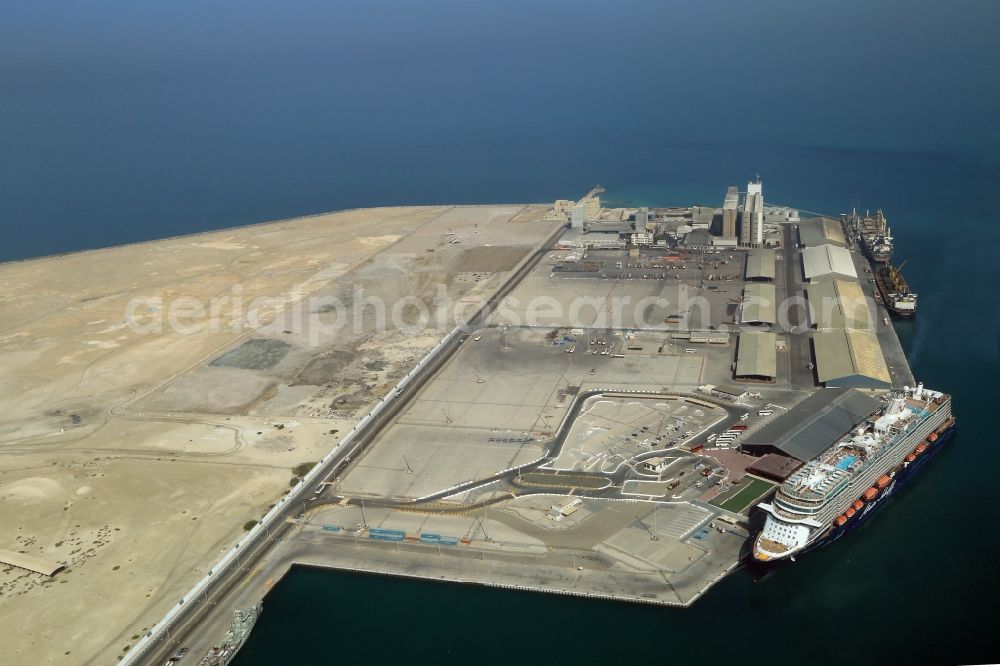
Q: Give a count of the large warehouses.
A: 8